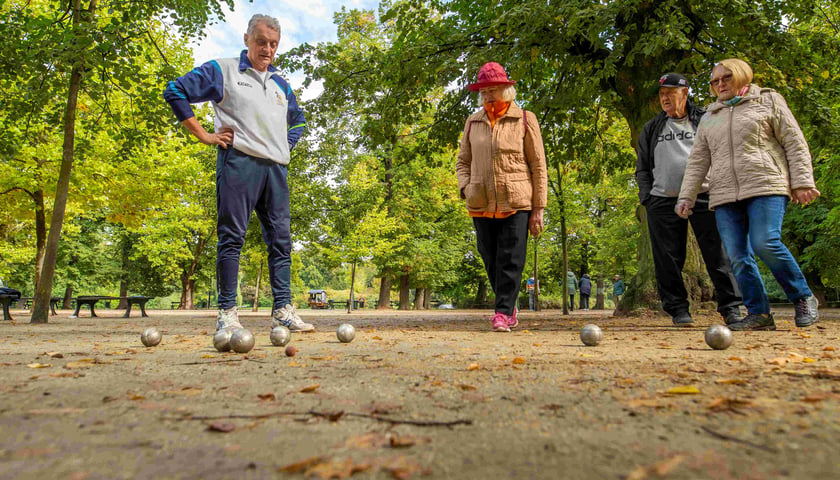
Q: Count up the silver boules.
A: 7